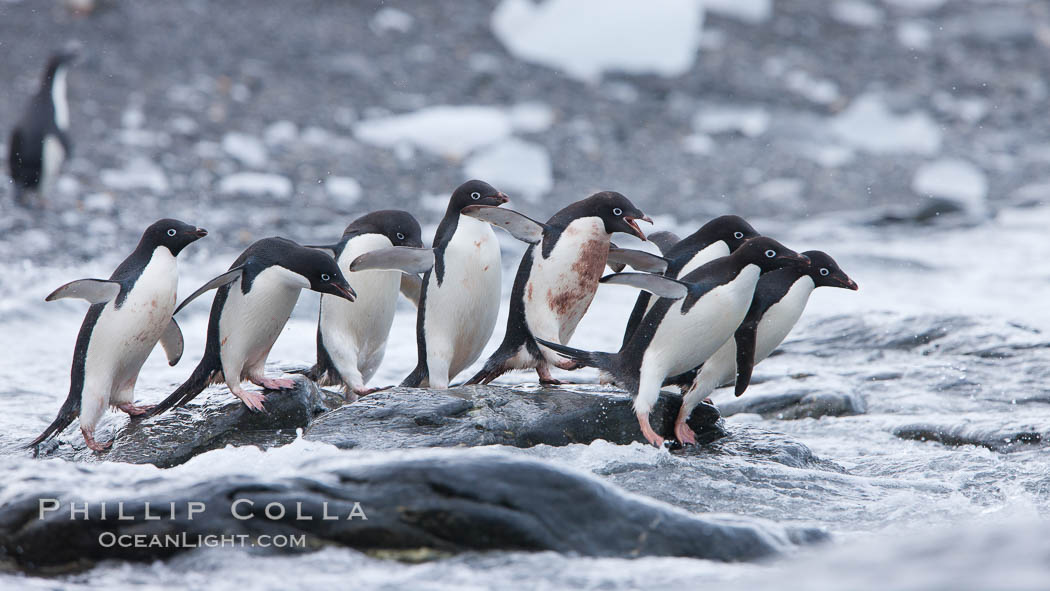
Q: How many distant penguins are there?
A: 1